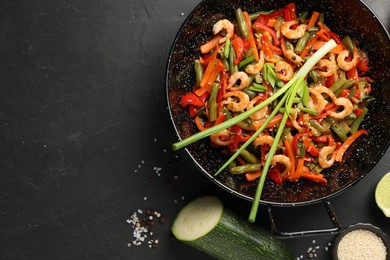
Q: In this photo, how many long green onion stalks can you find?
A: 3